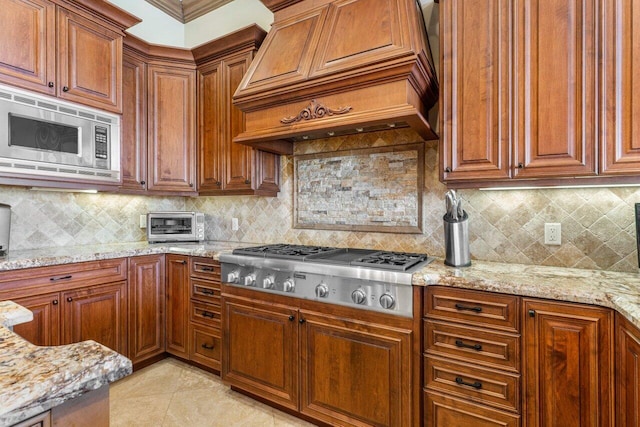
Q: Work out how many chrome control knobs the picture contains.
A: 7